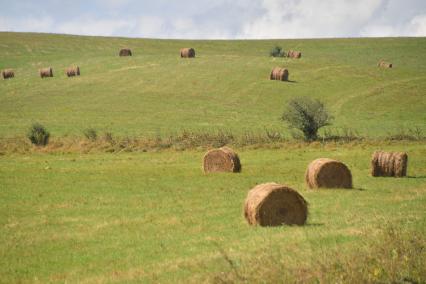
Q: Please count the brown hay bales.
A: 12